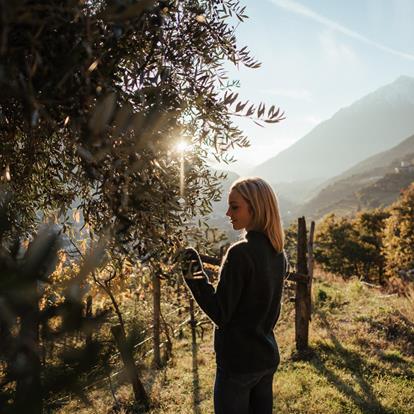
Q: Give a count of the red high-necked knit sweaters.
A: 0